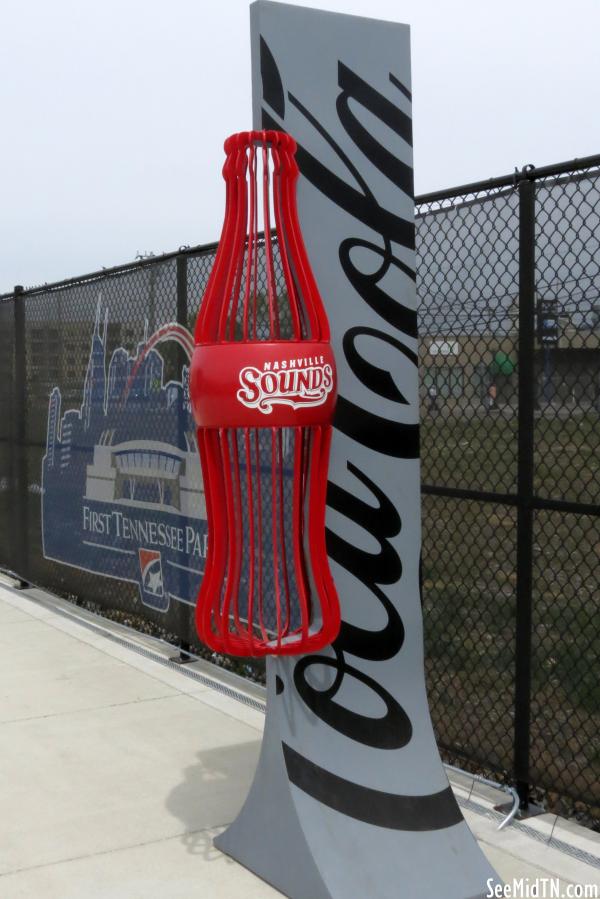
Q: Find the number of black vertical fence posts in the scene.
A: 3